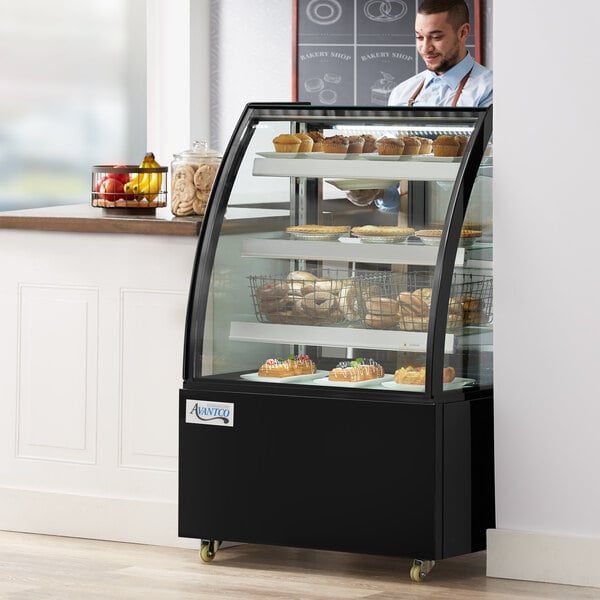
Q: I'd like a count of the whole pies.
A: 3